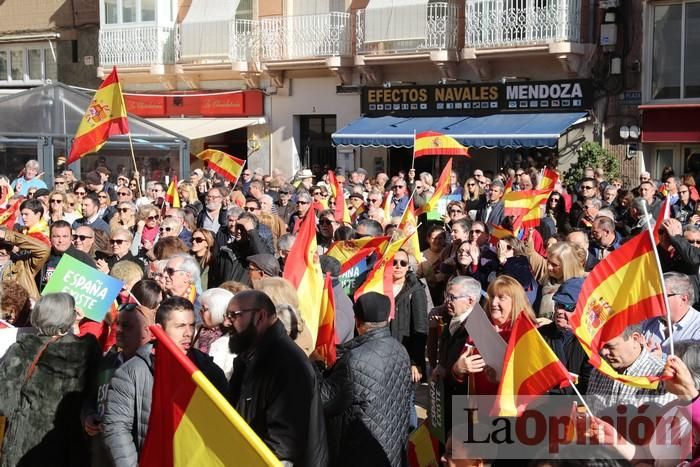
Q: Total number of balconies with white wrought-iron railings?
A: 5